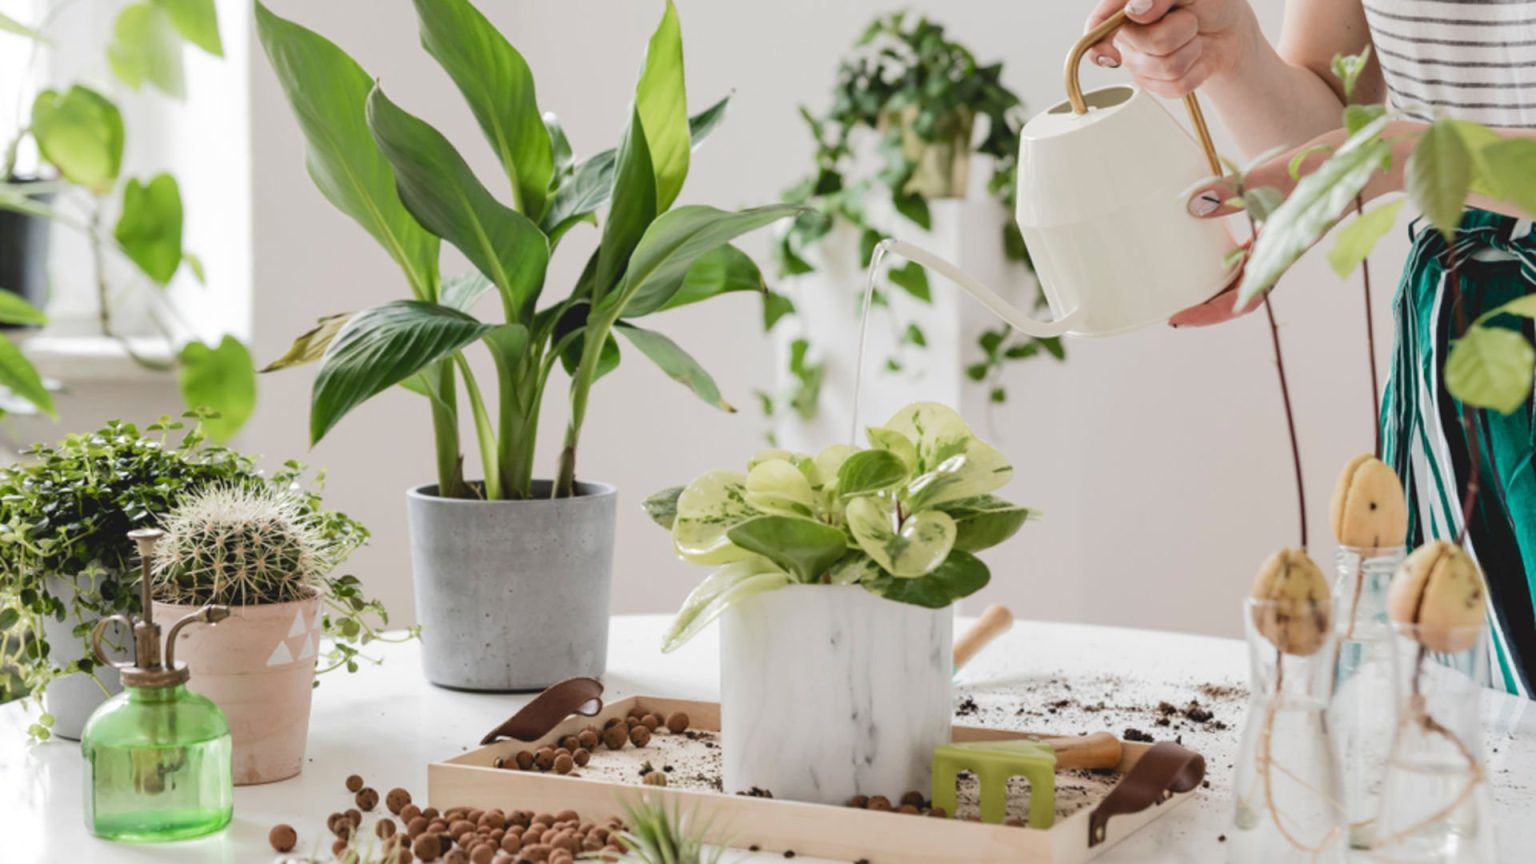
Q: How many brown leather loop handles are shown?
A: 2